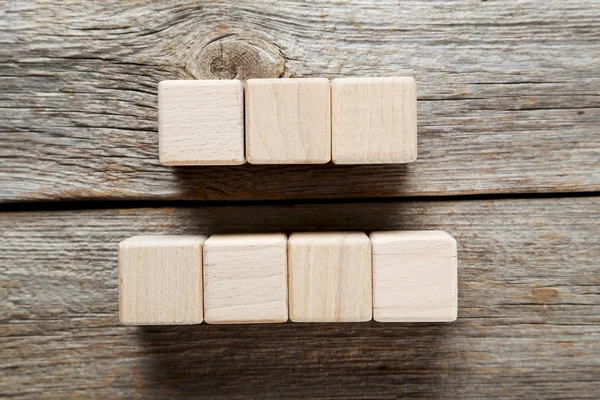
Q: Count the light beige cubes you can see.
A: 7